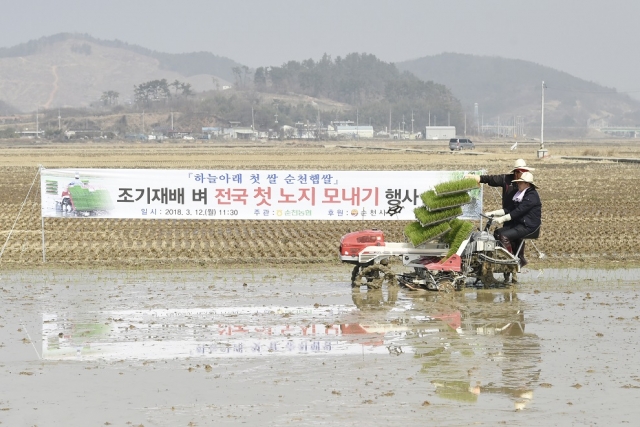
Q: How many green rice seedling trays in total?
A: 5